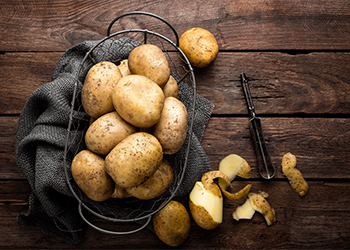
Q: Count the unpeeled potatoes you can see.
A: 13